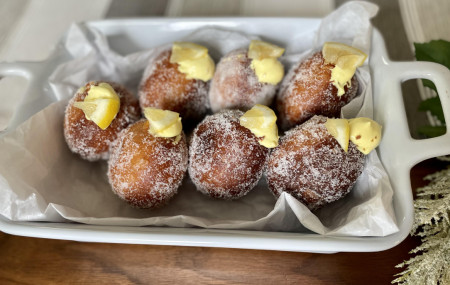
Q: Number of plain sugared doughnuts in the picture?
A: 0